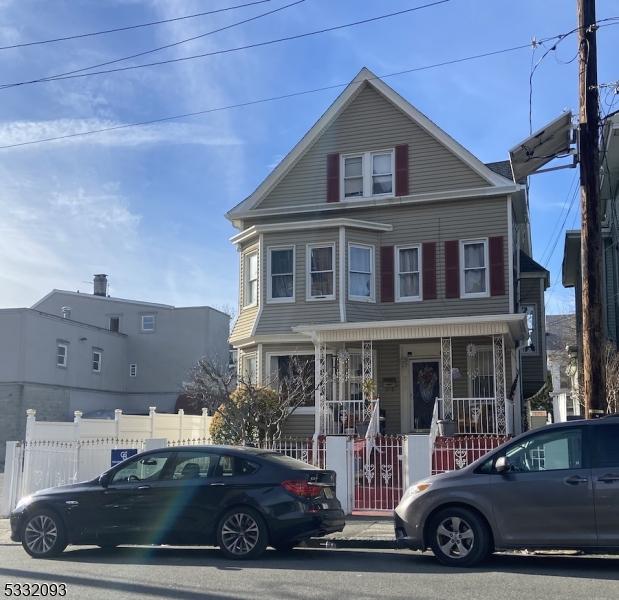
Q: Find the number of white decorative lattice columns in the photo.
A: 4